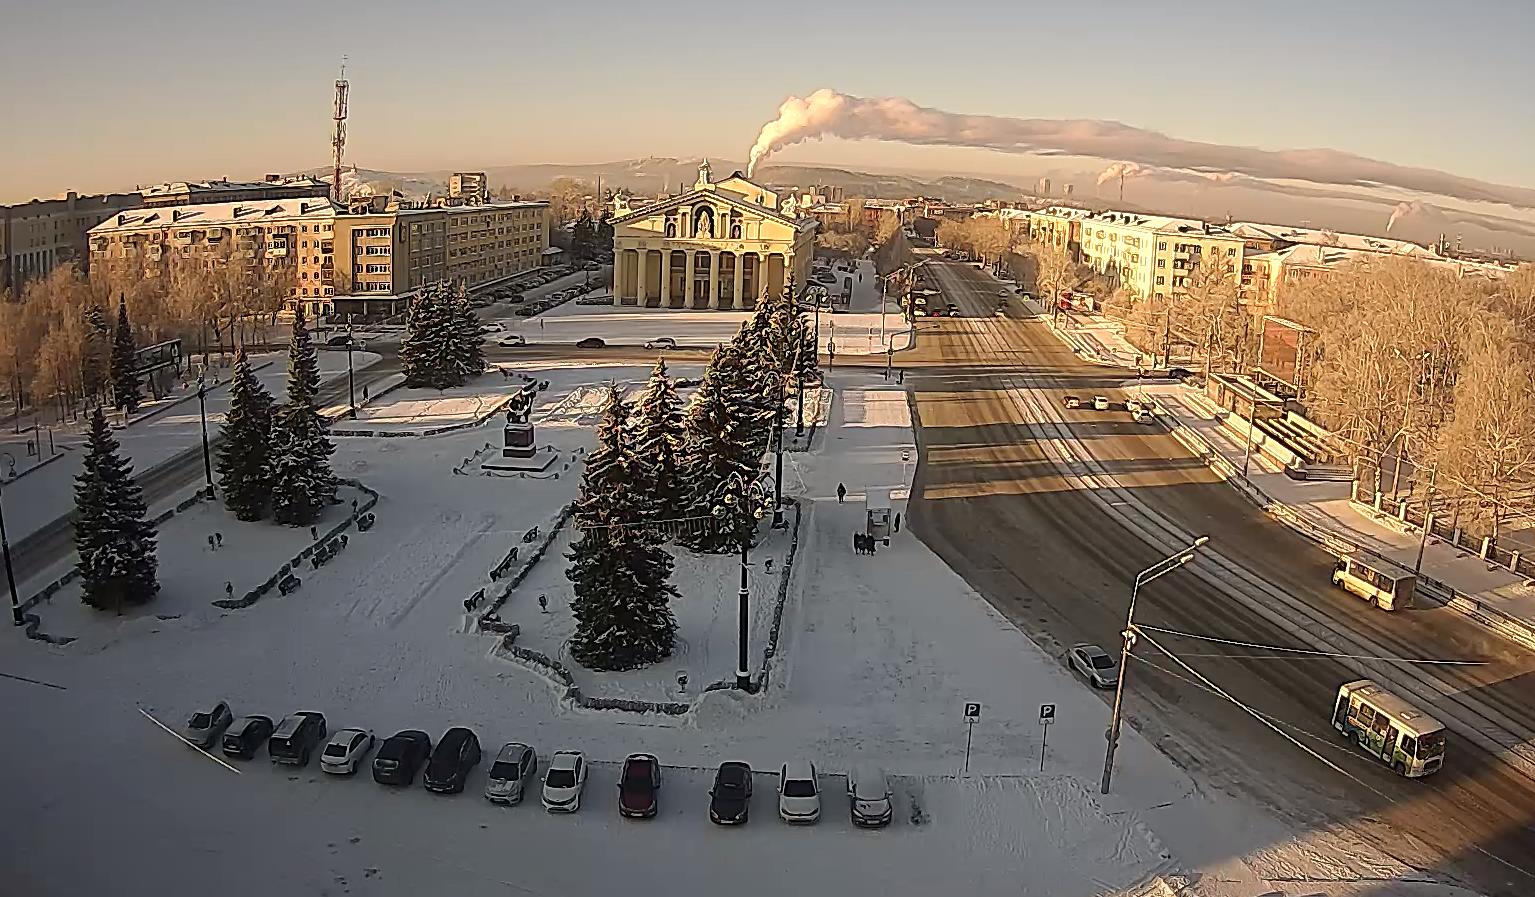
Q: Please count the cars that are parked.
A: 12